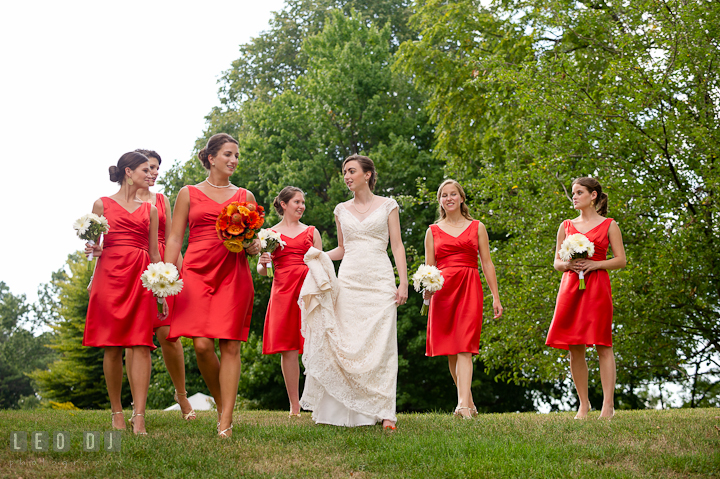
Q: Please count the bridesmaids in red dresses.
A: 6